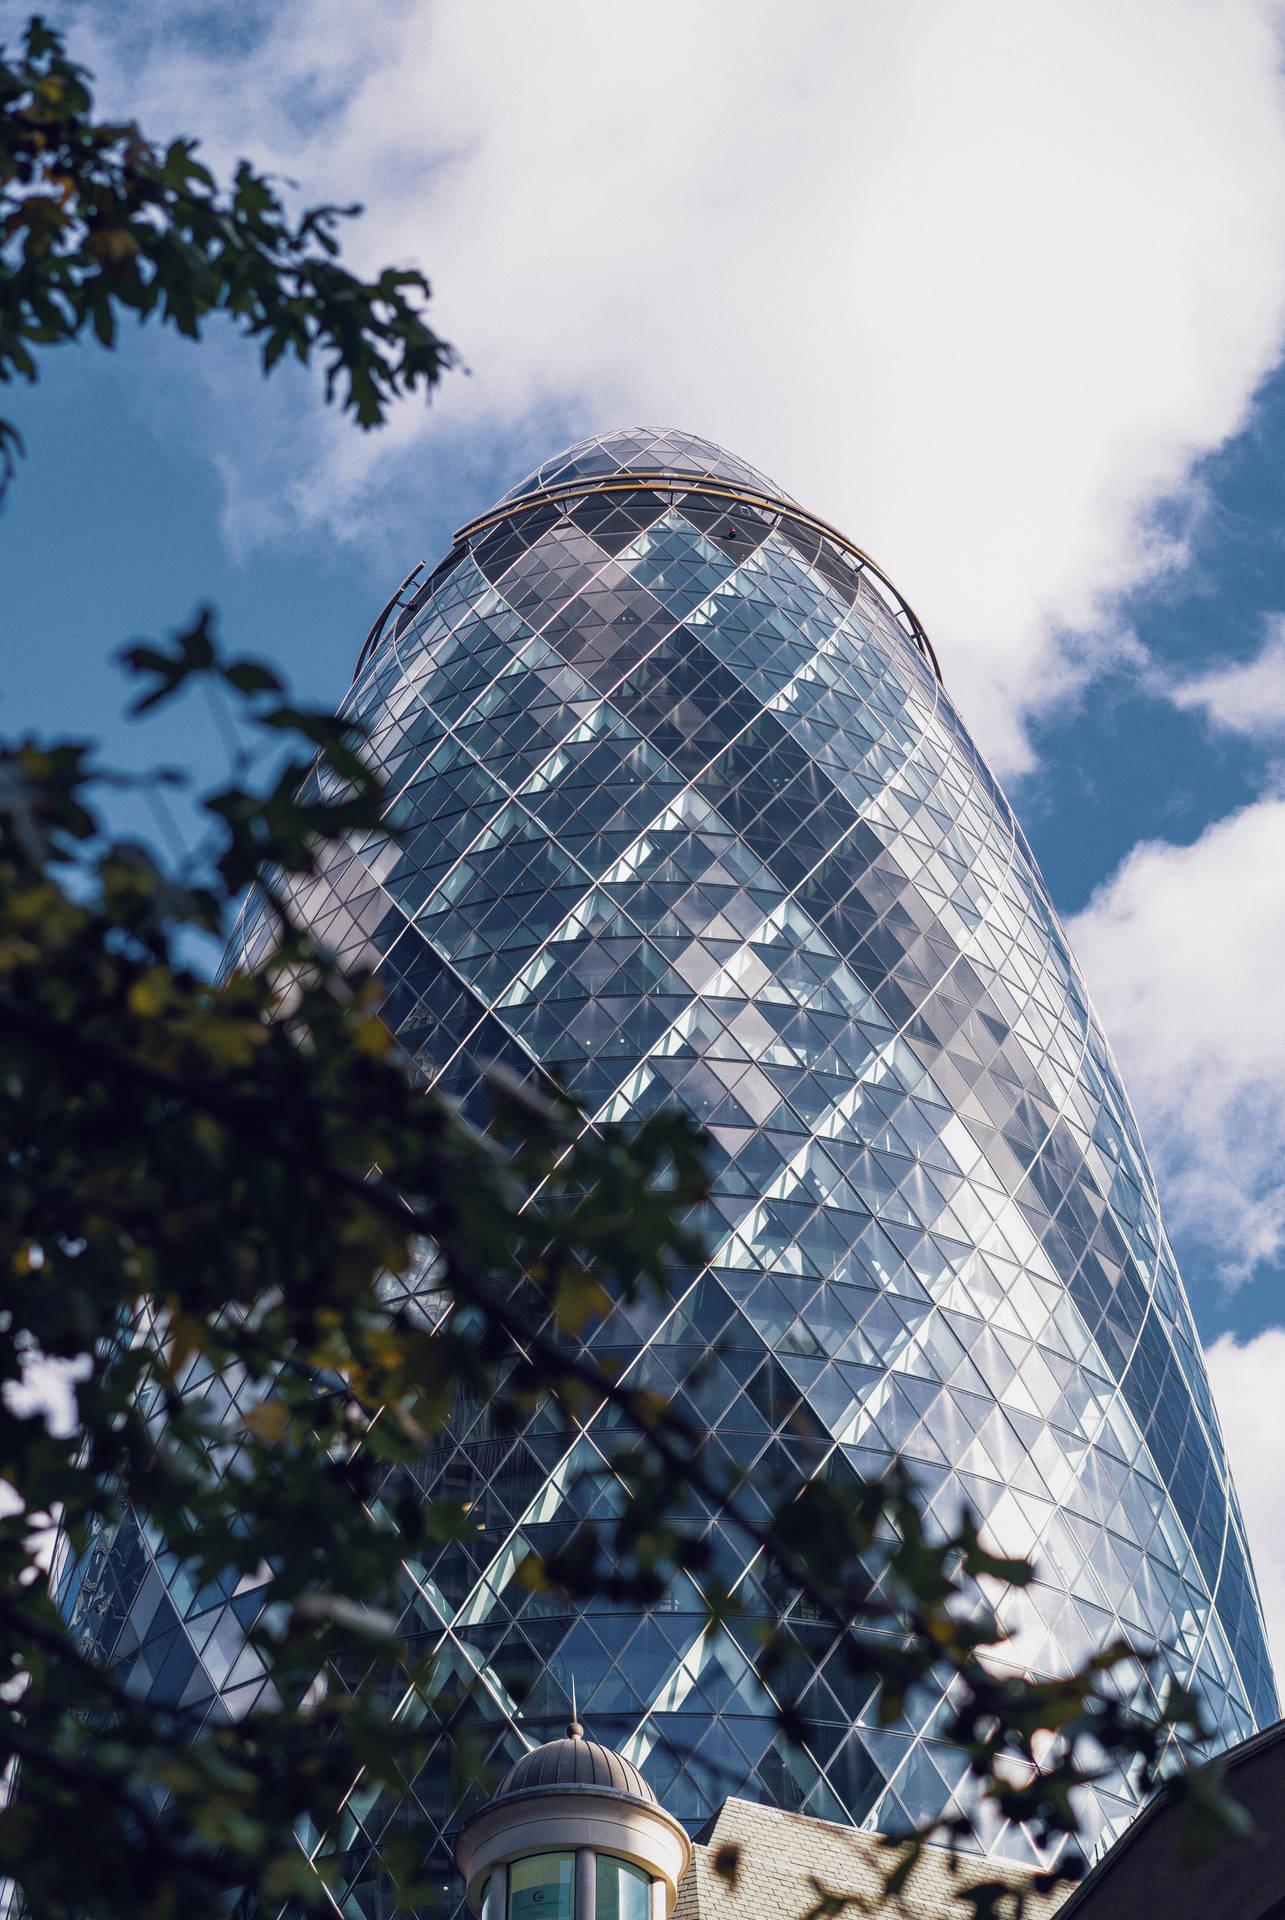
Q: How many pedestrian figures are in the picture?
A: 0